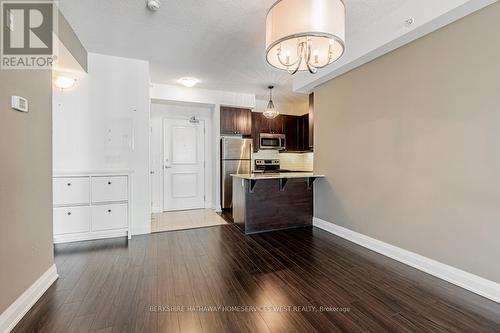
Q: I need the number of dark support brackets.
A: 3